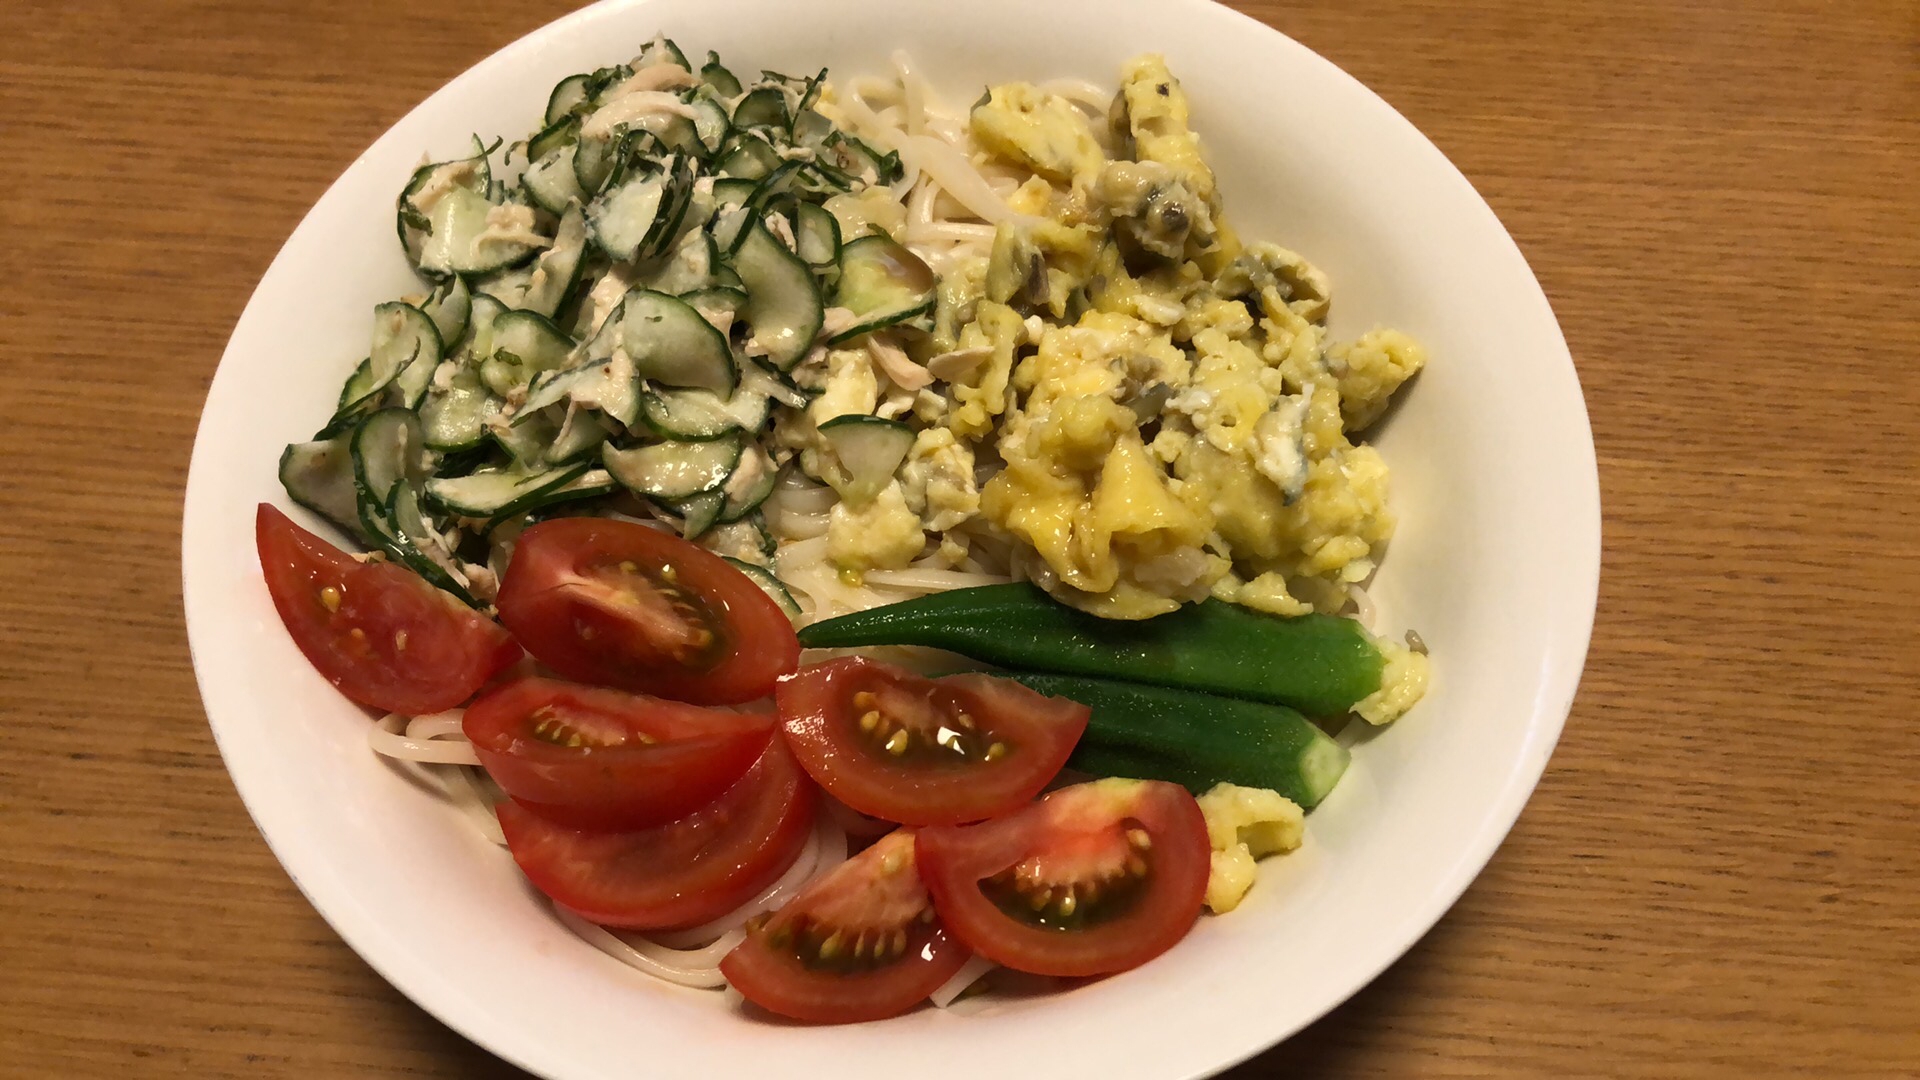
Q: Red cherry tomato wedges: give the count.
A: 7